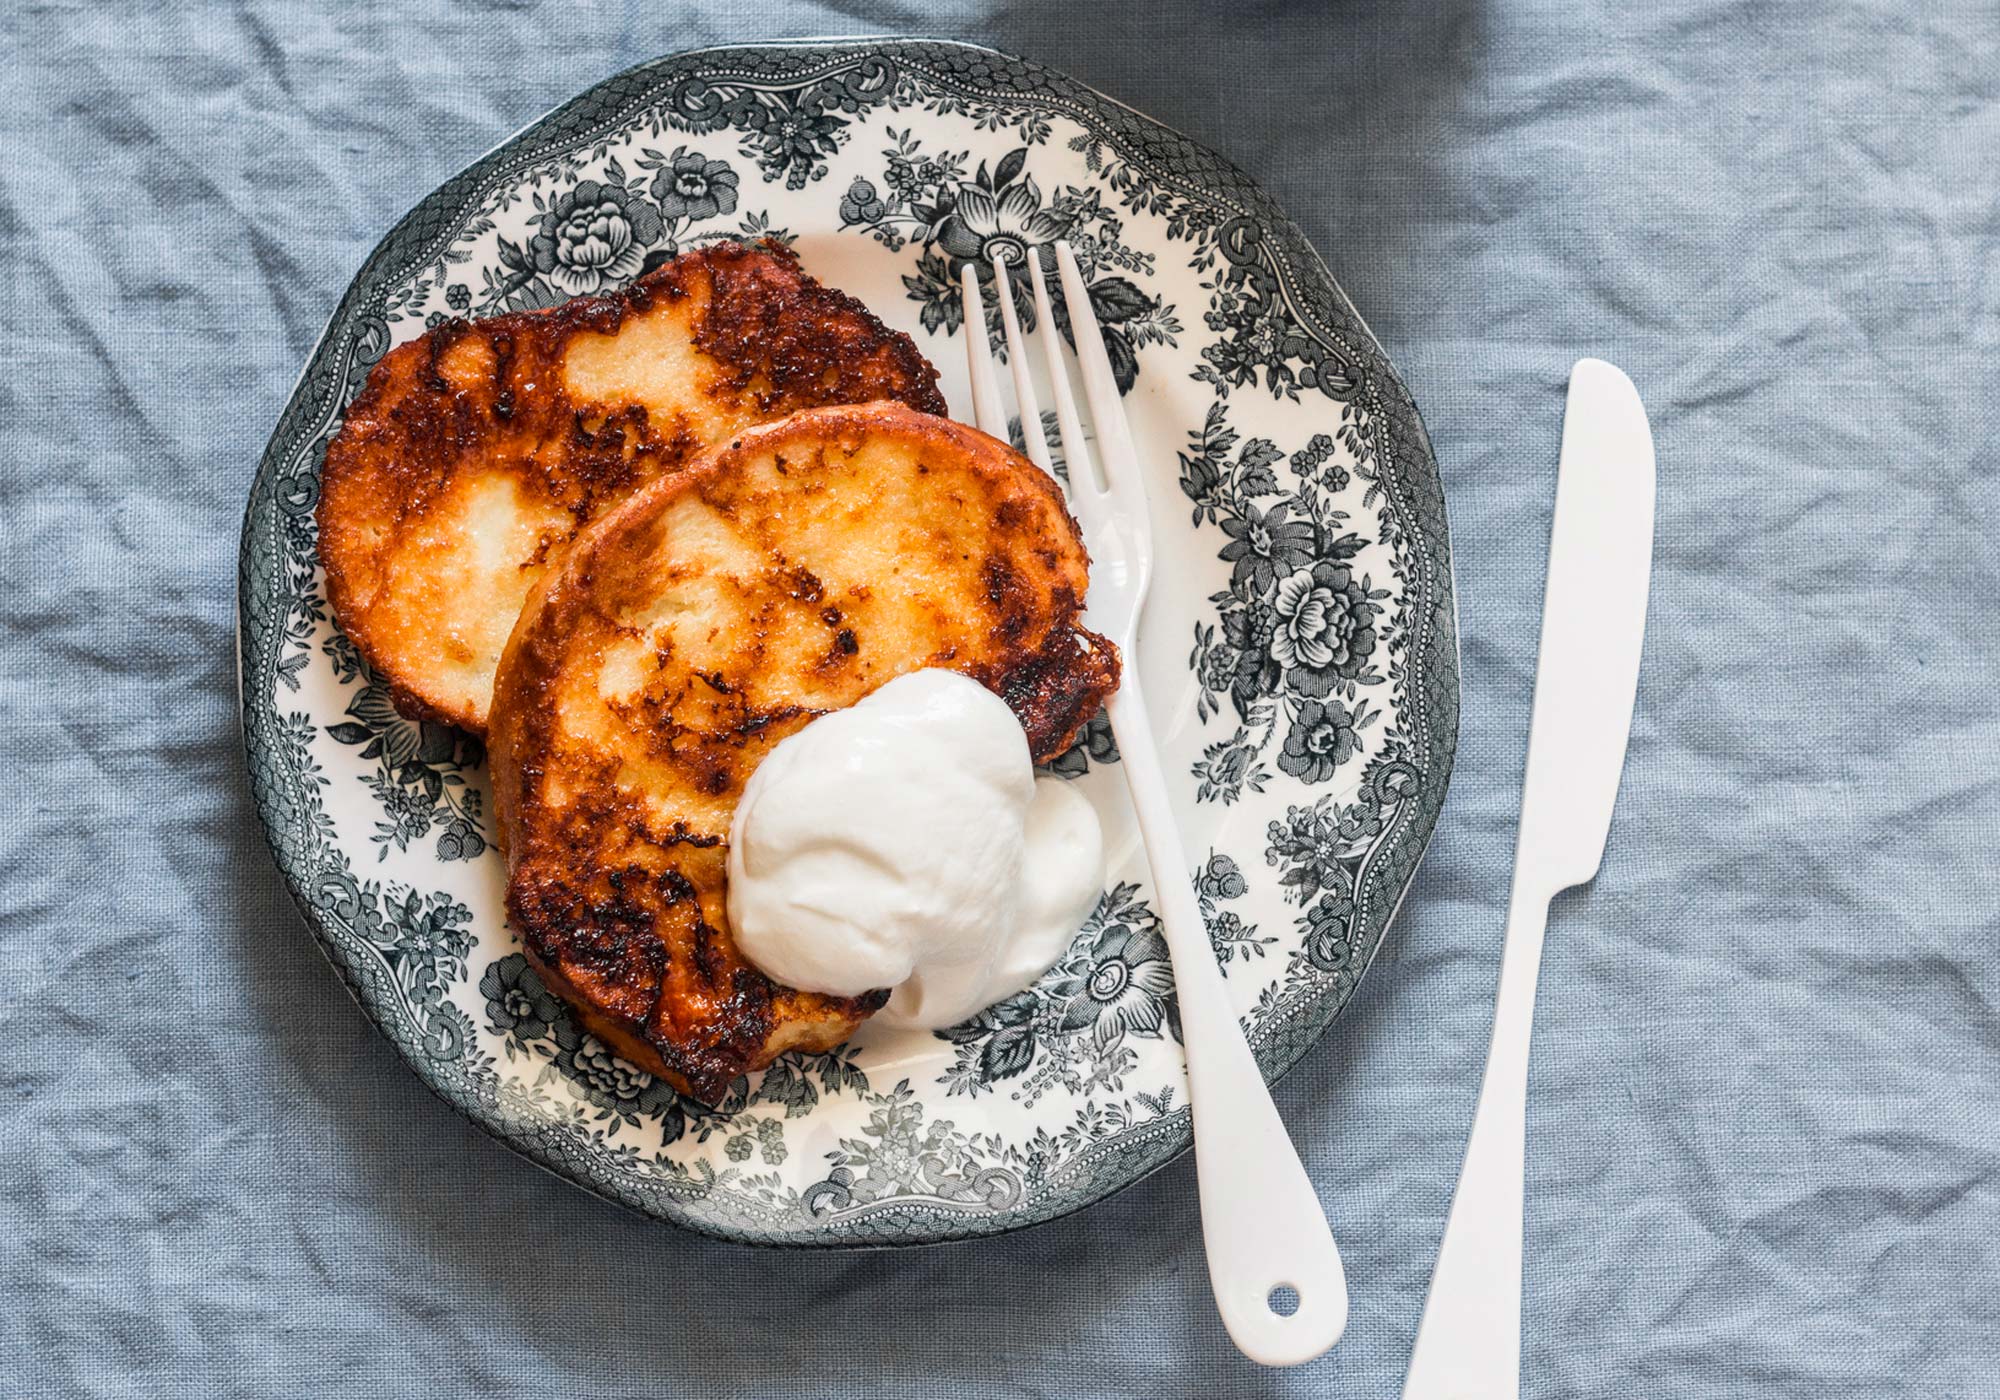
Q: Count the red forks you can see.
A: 0